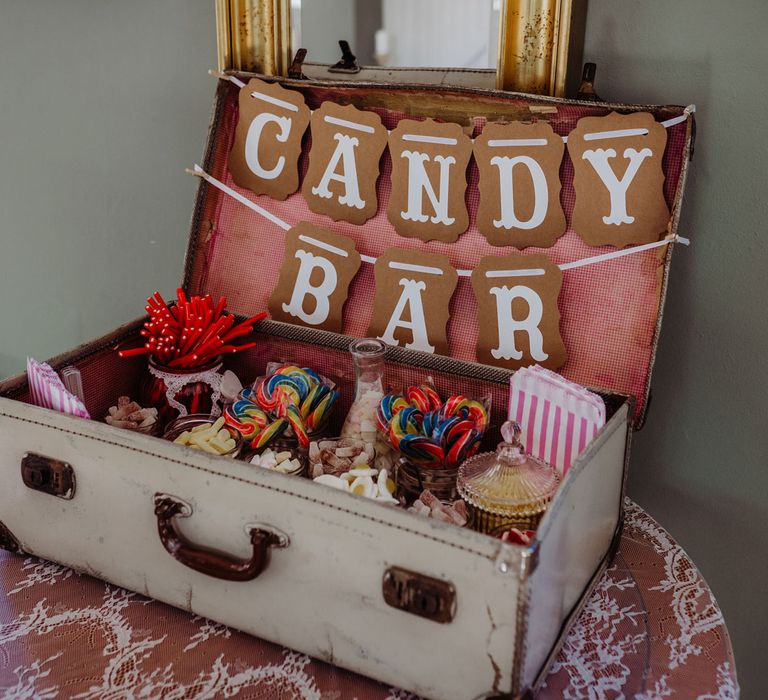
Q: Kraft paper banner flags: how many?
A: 8